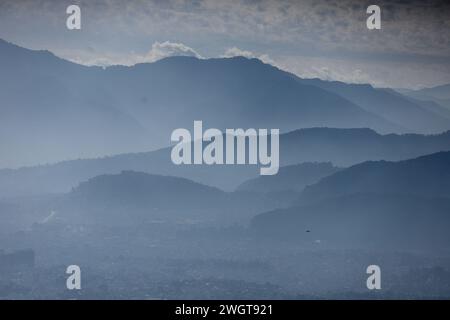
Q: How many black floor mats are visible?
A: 0